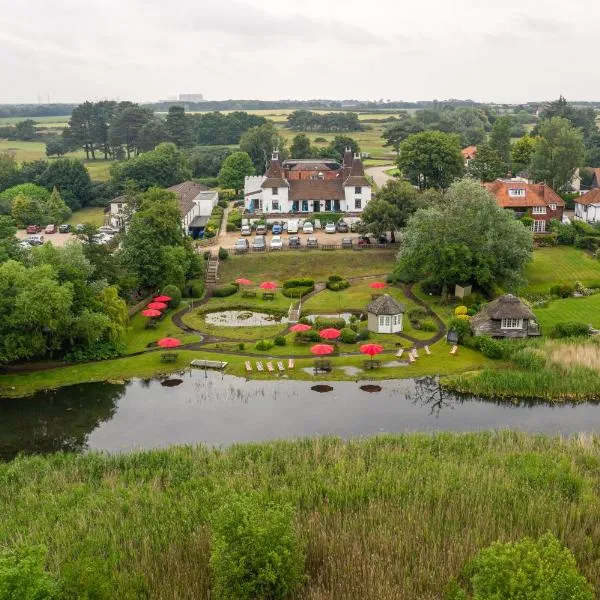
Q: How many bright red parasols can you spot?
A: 11